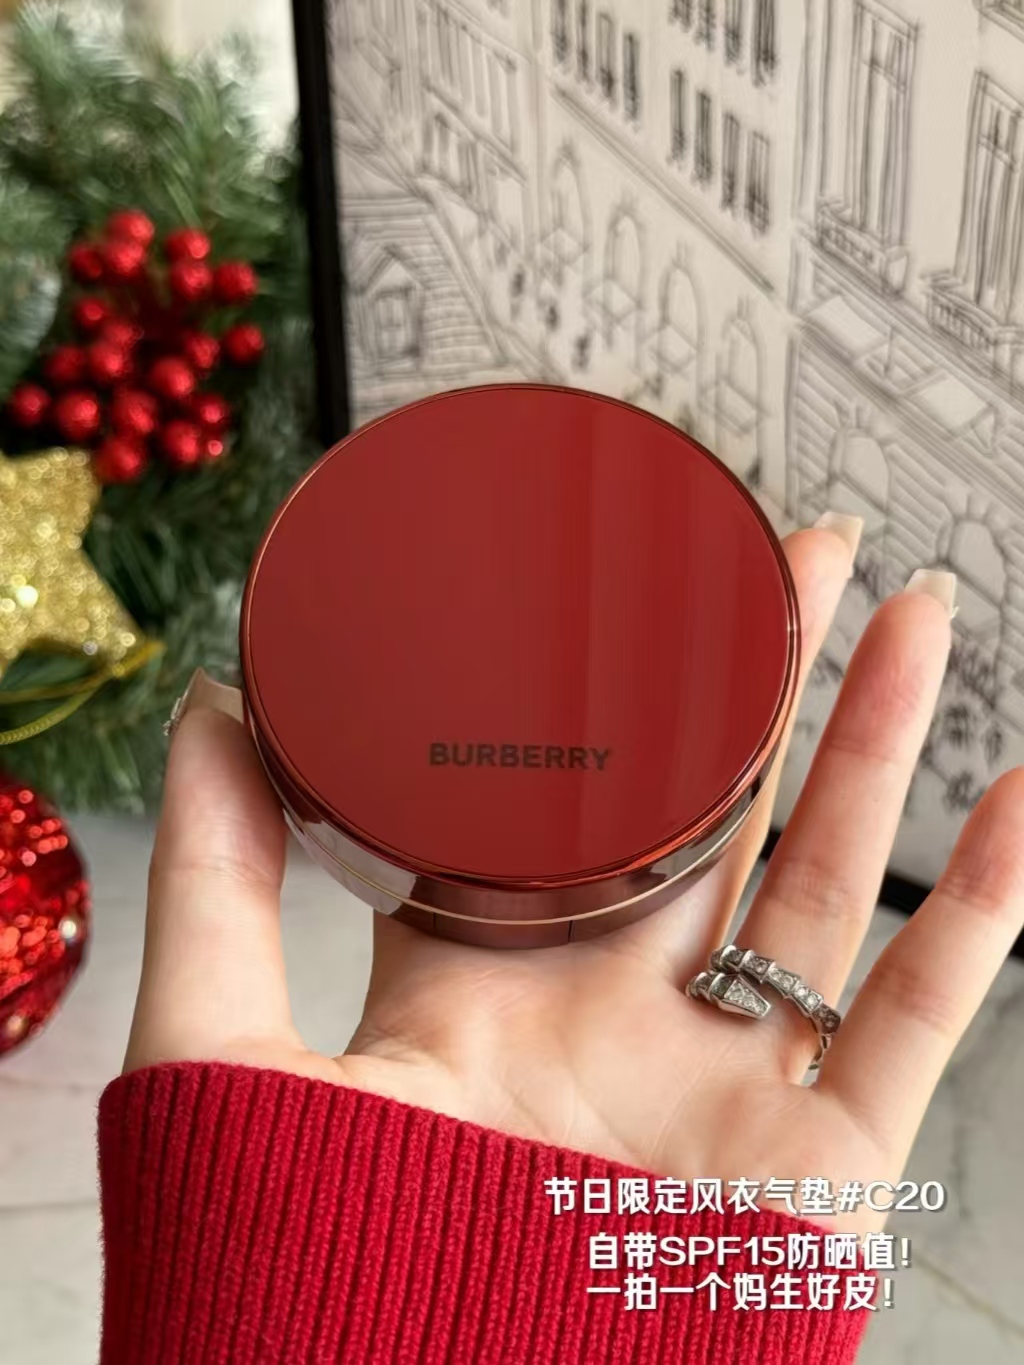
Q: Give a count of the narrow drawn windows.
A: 12